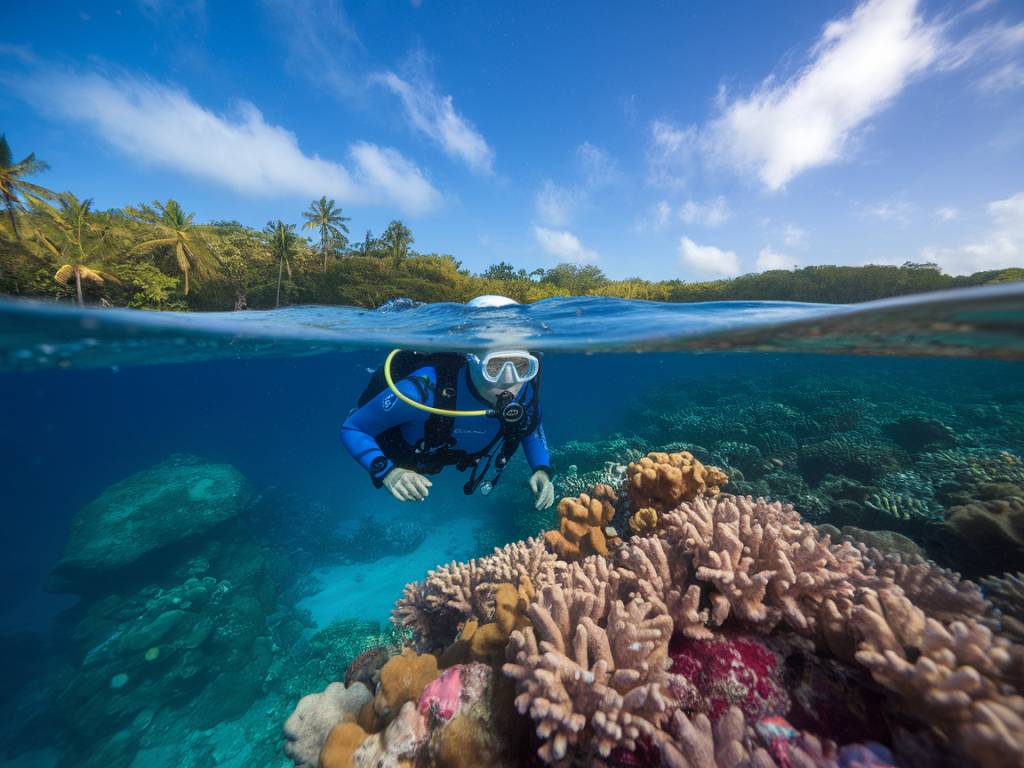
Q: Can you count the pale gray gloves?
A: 2